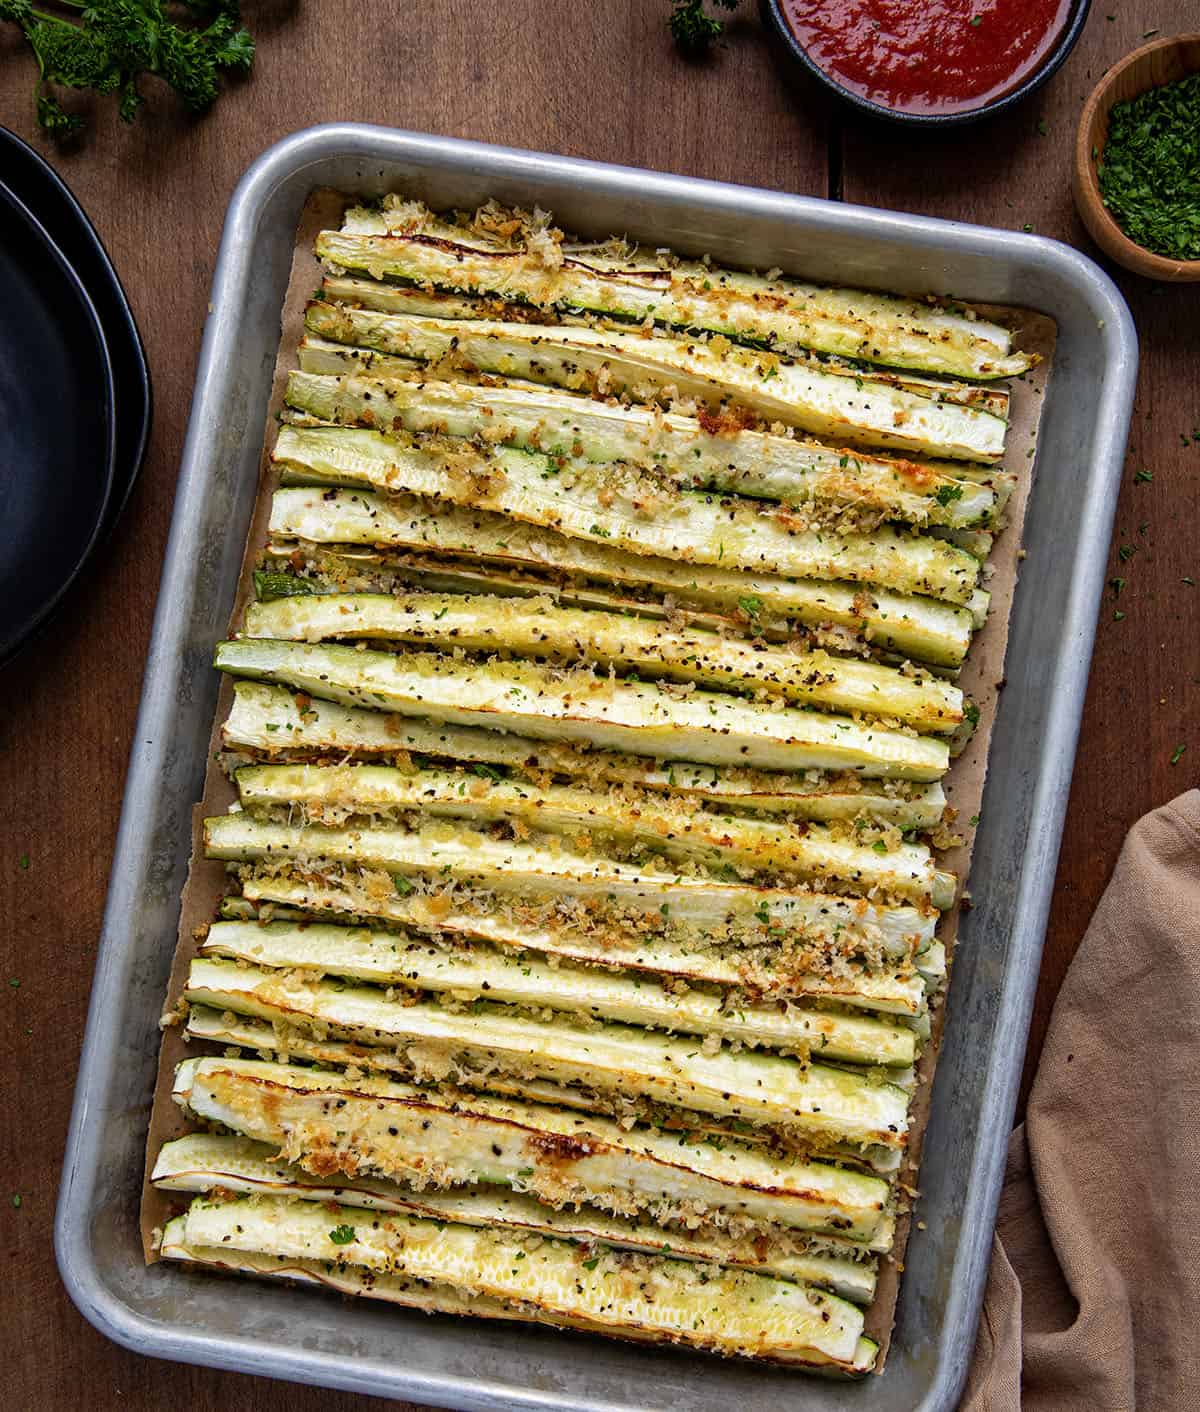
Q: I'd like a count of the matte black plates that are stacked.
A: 2